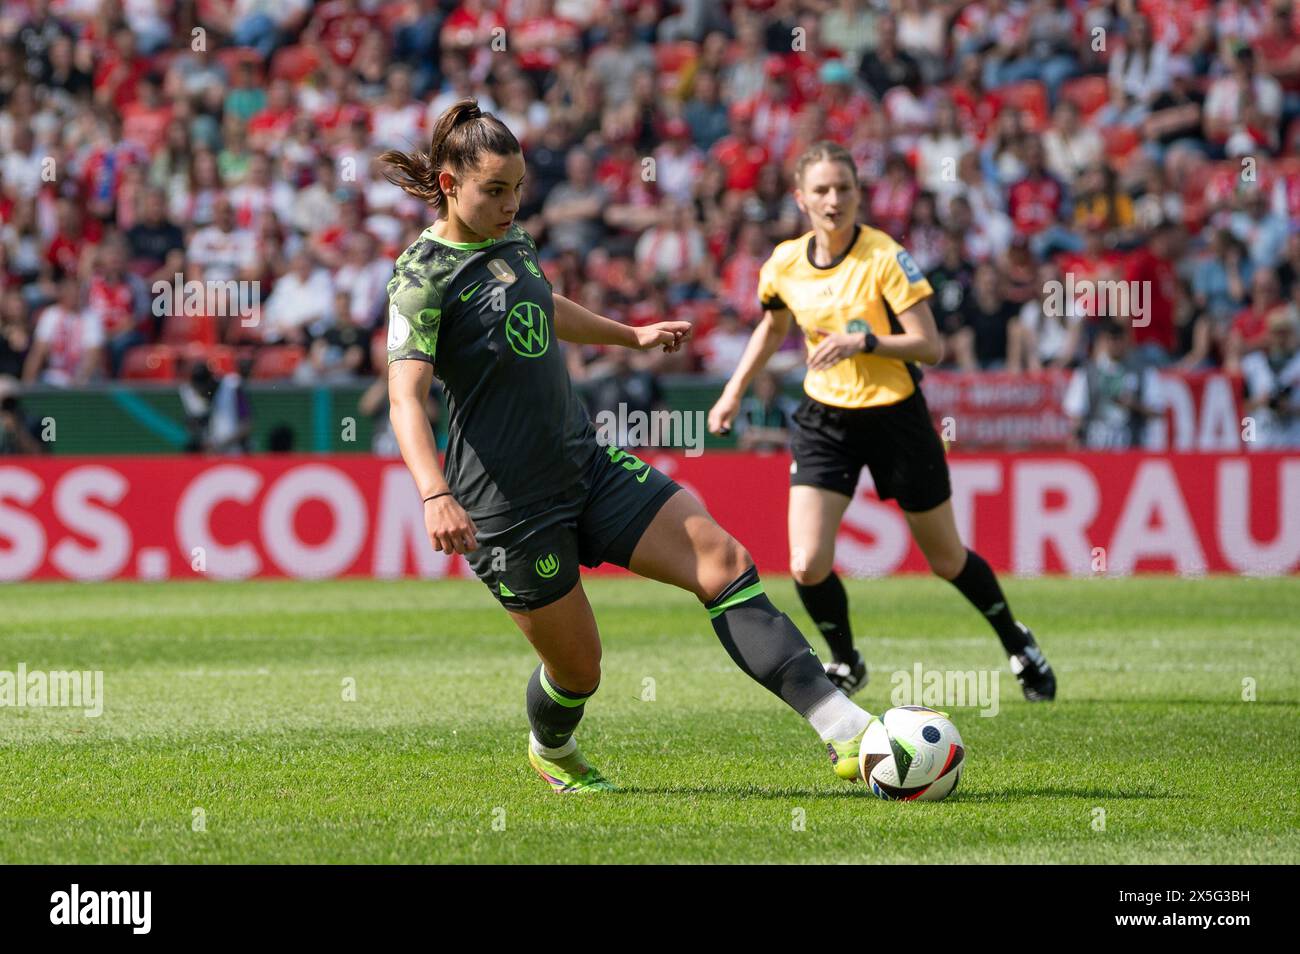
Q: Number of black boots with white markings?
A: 2